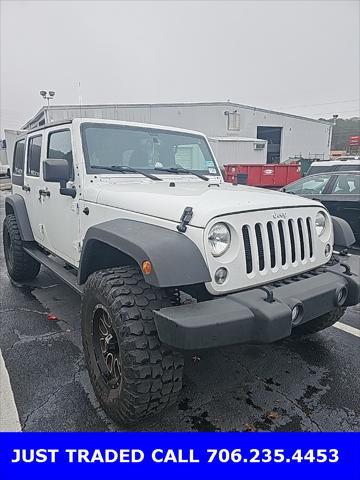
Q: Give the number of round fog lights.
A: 2